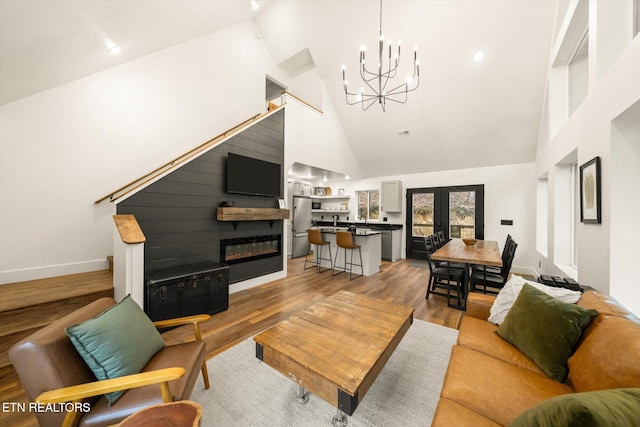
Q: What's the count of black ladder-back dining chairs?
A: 6